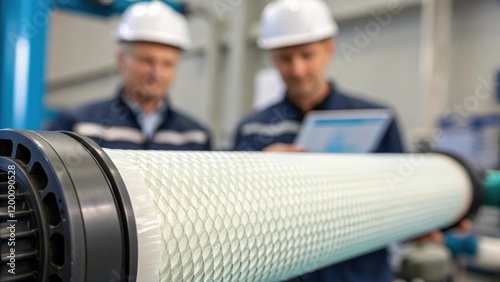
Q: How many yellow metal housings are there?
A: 0